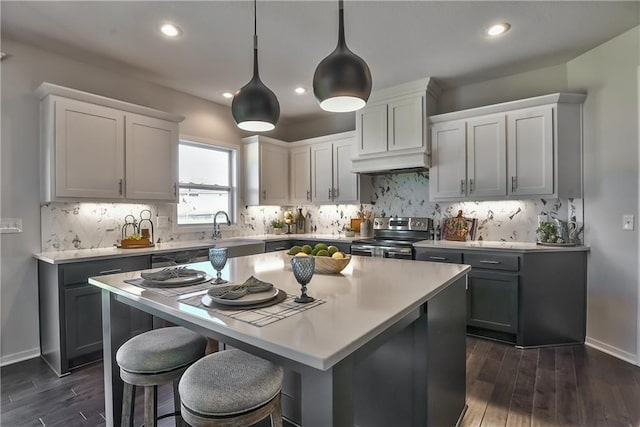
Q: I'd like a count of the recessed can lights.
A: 4